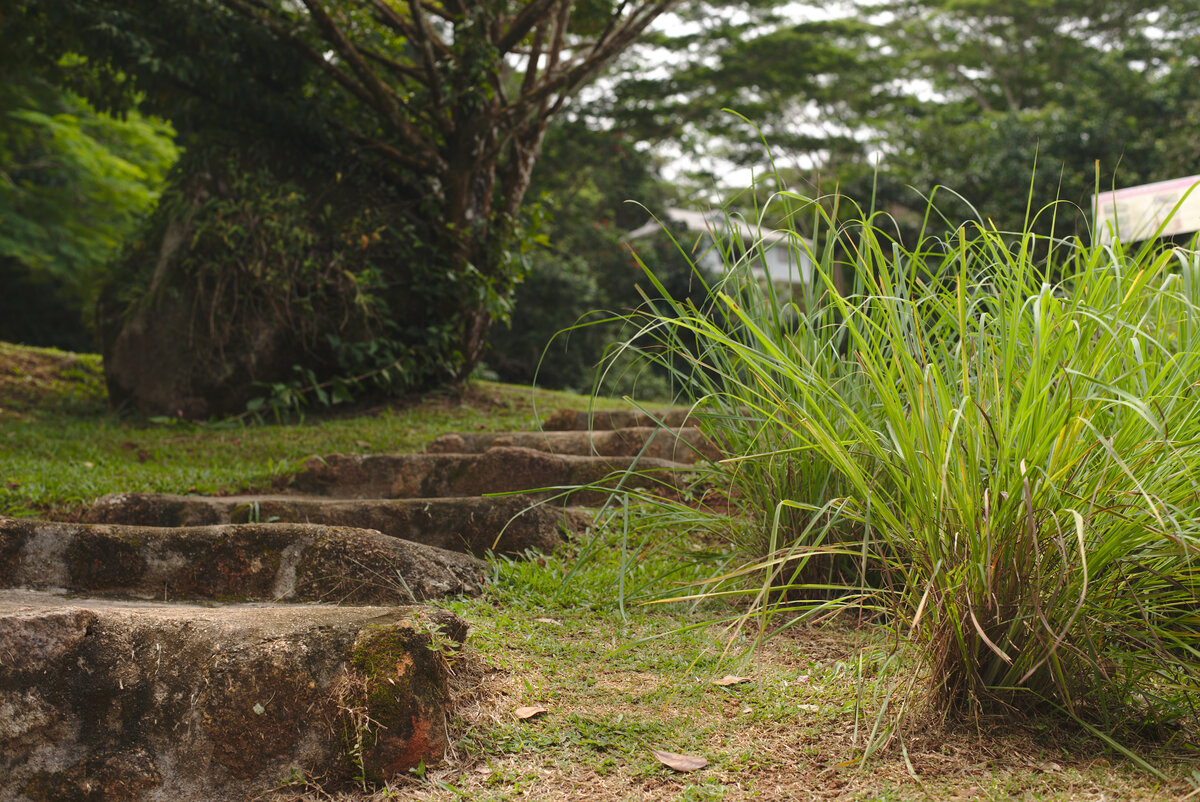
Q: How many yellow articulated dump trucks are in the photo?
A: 0